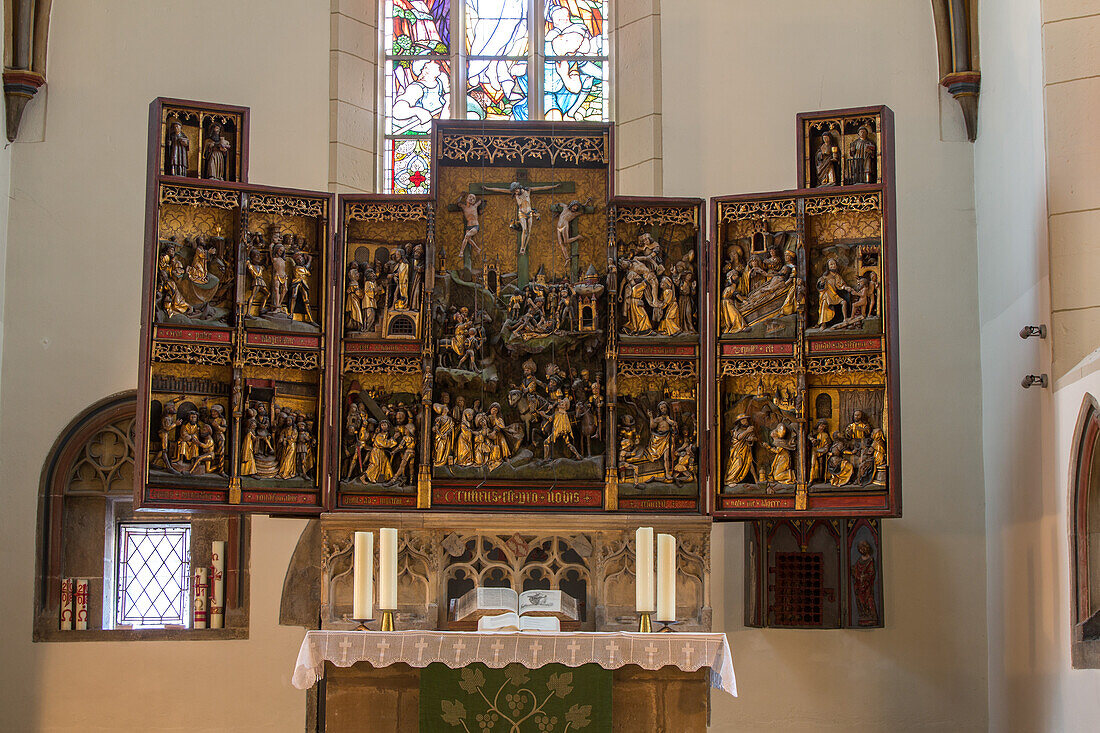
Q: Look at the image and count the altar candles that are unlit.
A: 4